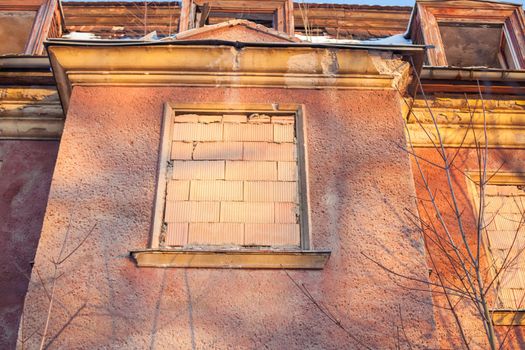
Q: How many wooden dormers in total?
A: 3